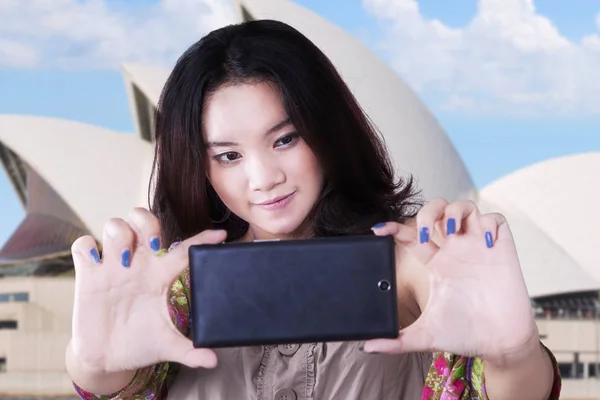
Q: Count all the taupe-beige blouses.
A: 1